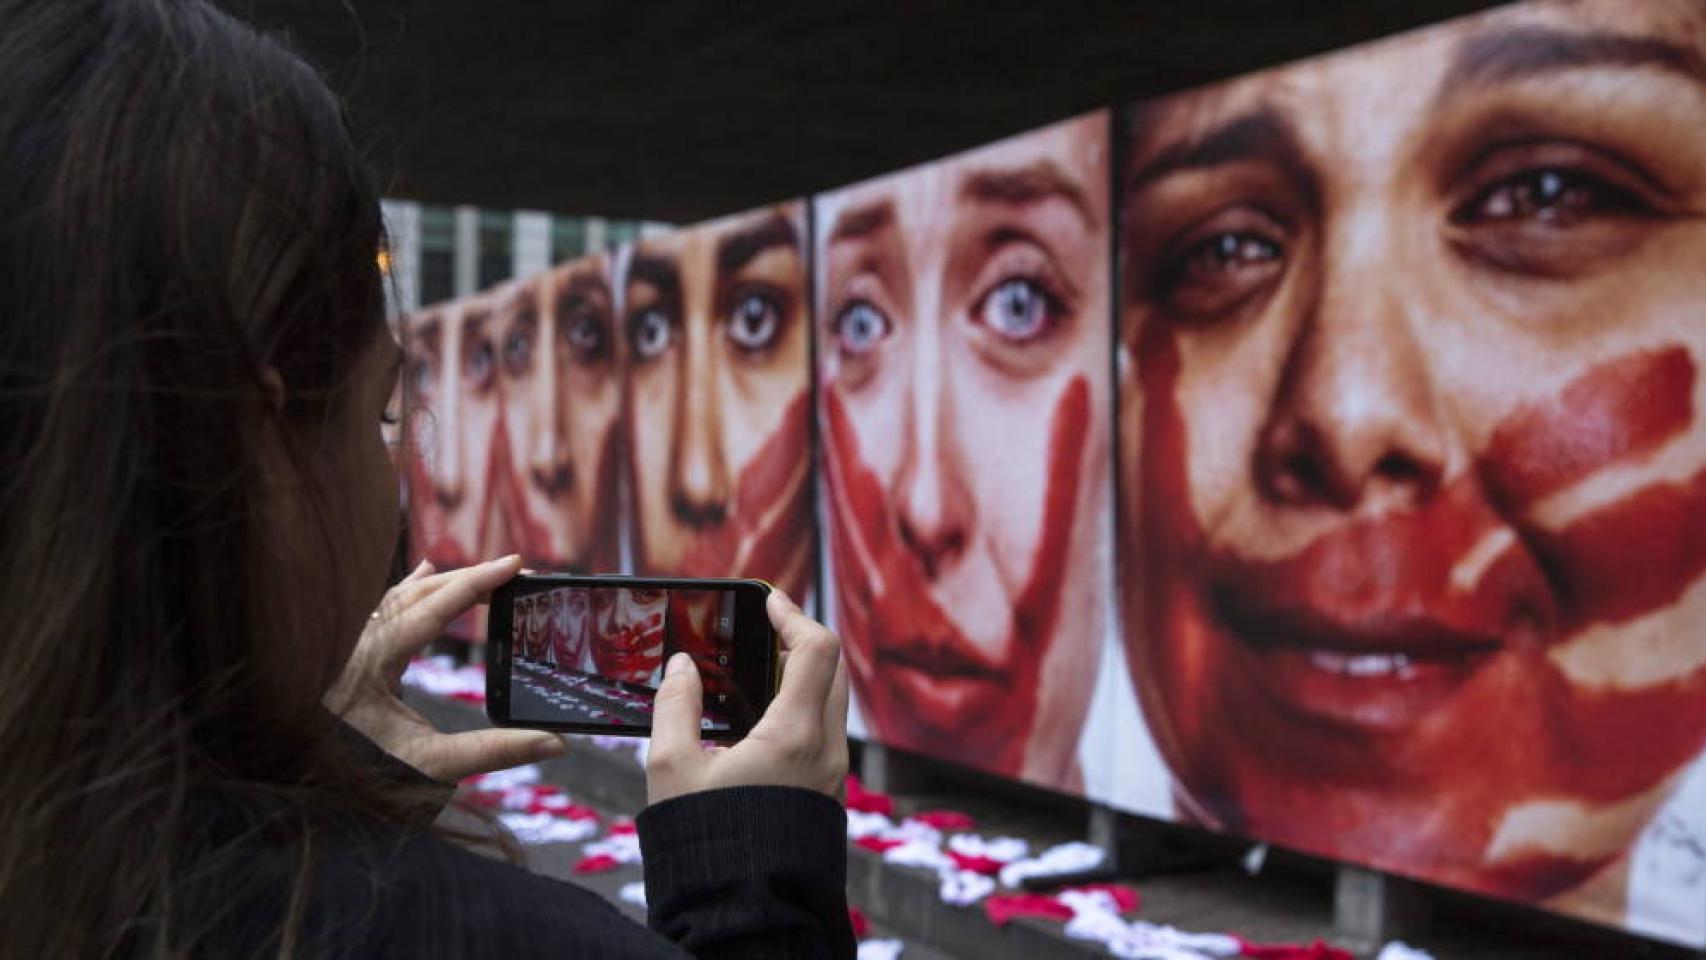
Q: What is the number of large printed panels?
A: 5